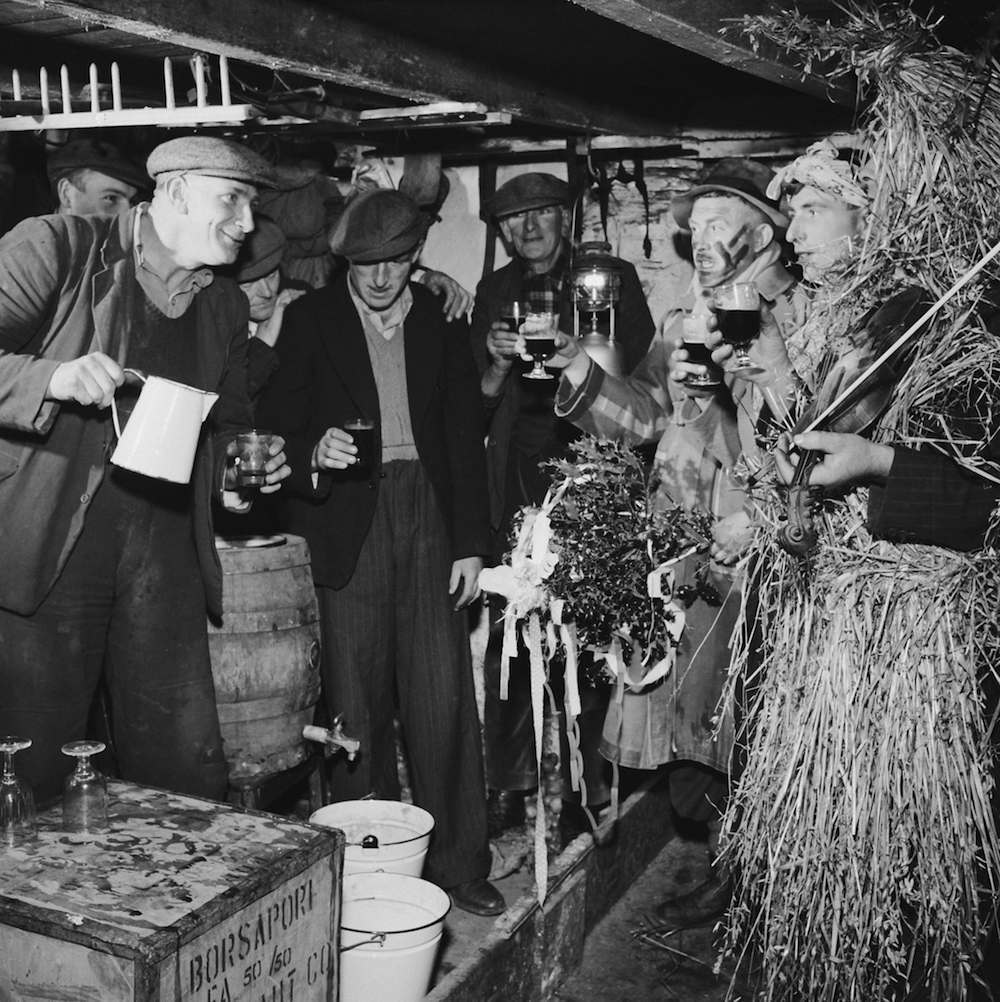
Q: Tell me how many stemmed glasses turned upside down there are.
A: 2